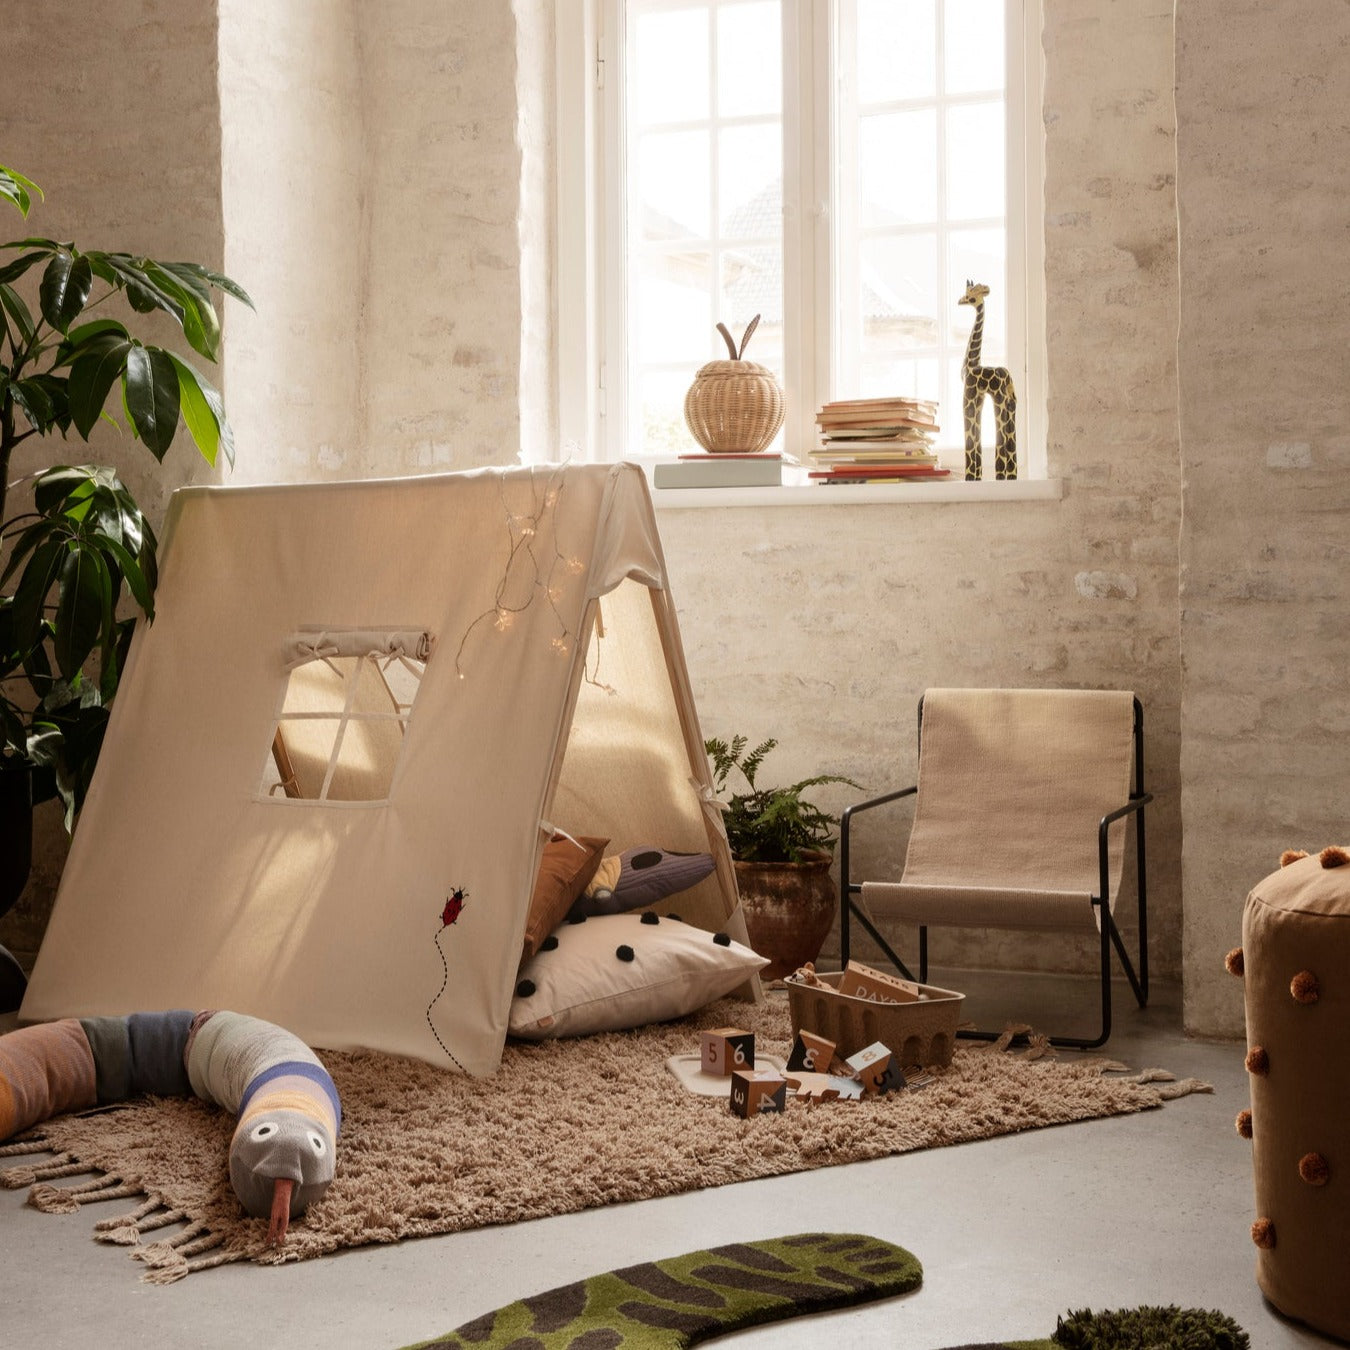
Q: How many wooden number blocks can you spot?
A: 4